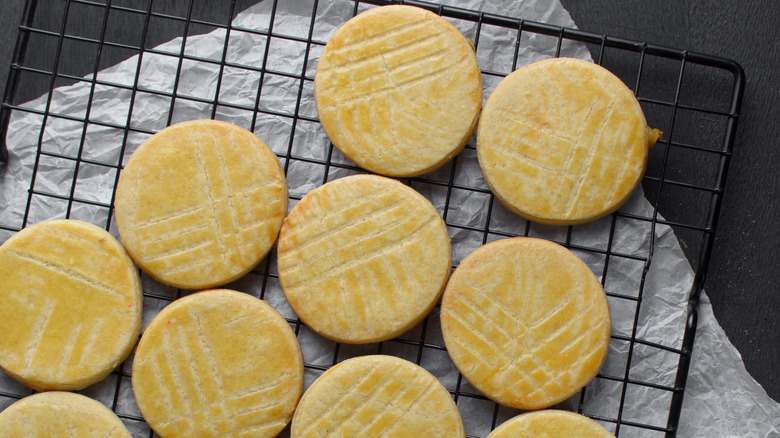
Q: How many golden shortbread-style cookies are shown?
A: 10